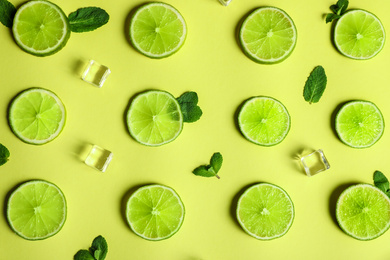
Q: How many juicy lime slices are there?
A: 12